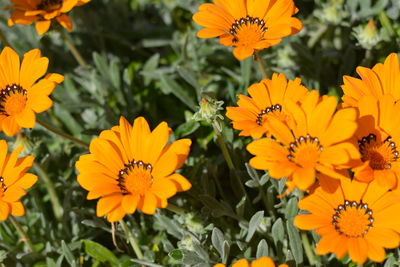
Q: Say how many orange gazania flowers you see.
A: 11